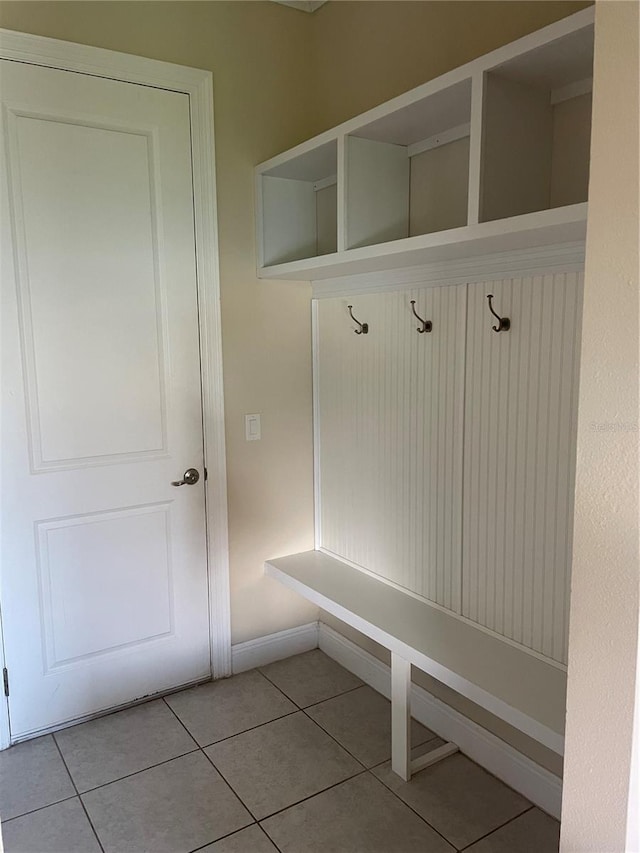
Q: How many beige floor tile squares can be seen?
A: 12